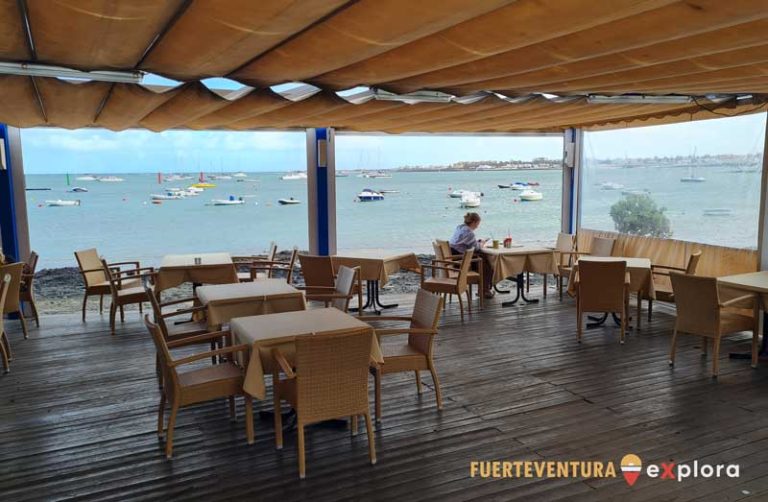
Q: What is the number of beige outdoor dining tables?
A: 7